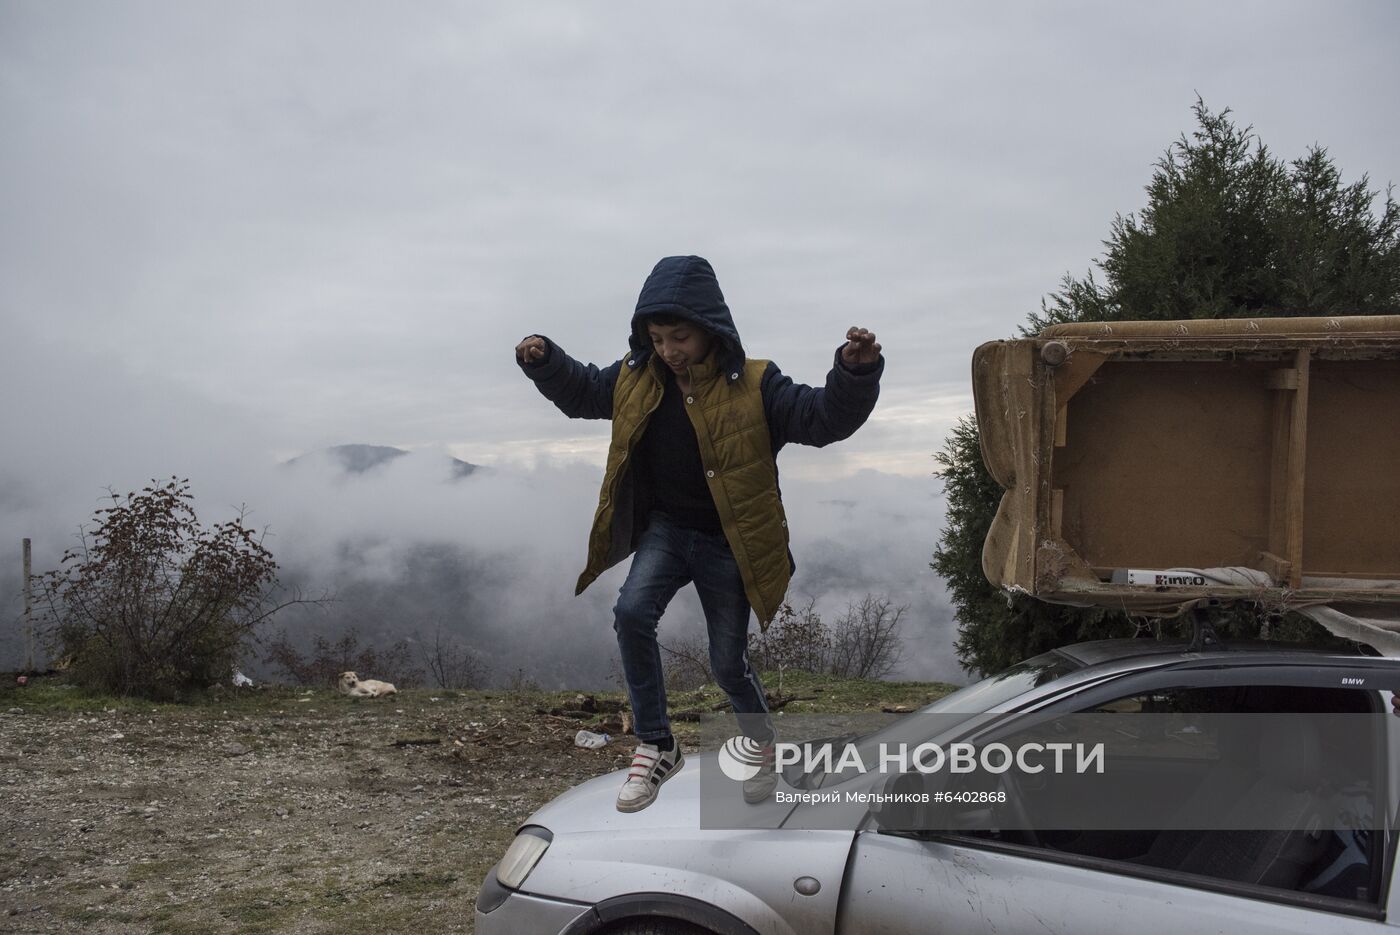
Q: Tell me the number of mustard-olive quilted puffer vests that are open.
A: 1